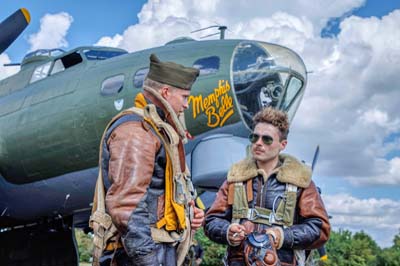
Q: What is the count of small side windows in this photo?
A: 3